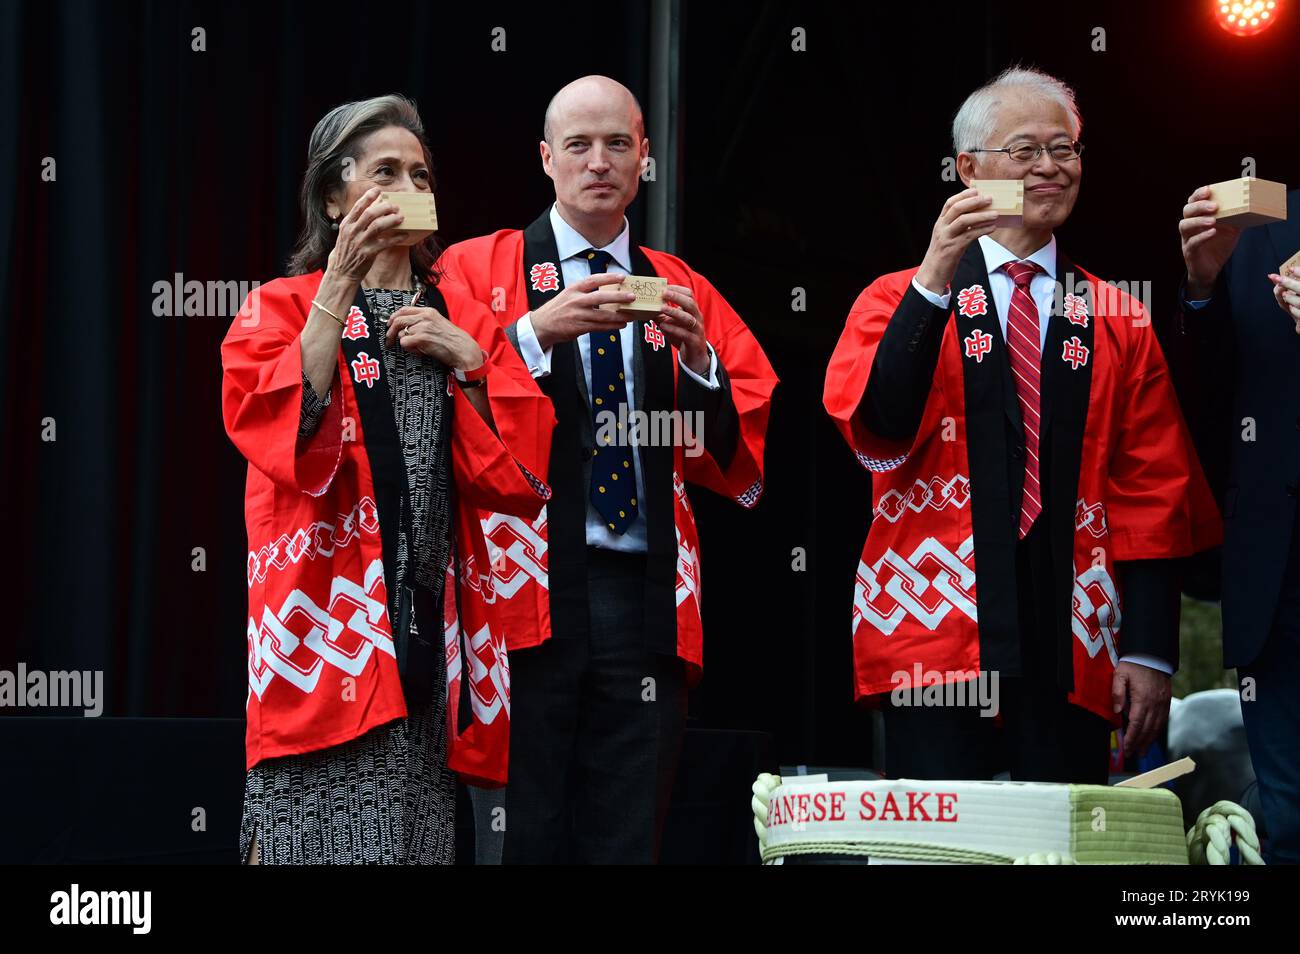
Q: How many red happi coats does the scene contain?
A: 3